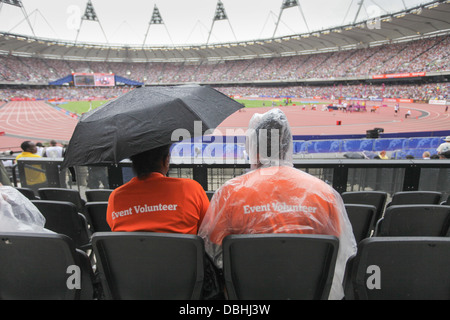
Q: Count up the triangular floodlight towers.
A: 5